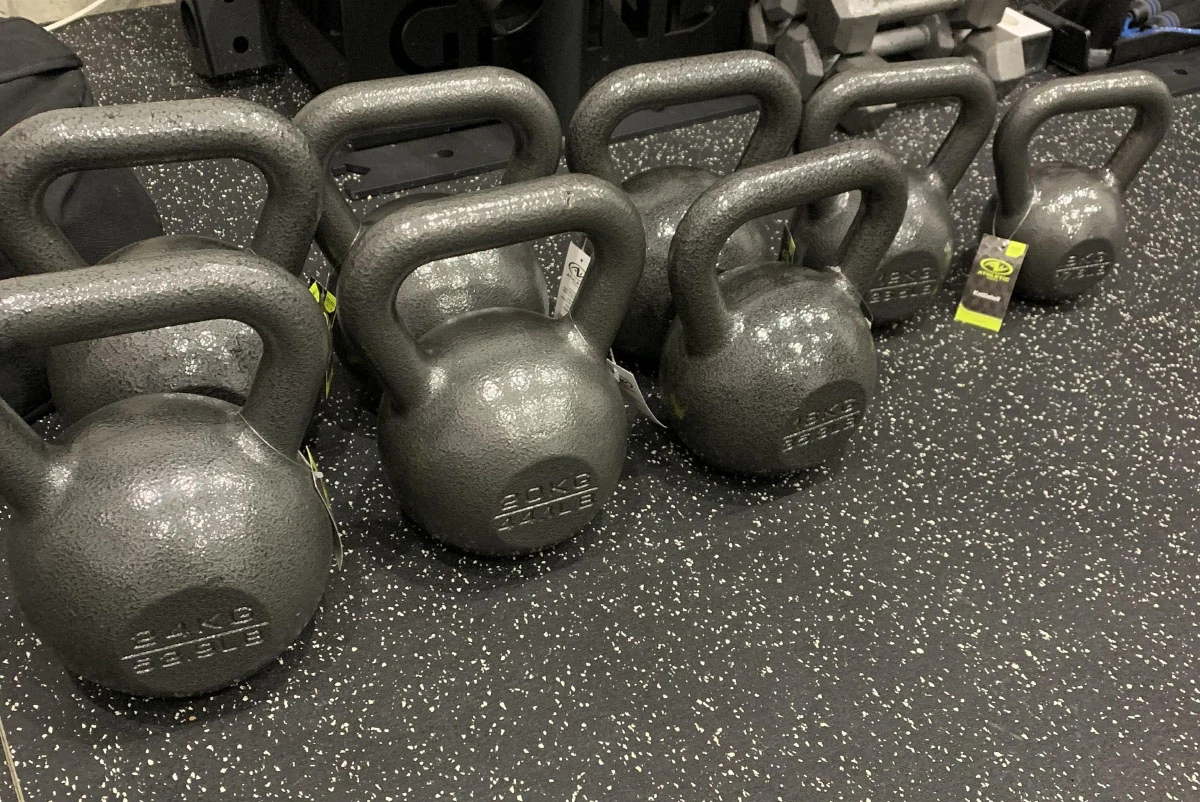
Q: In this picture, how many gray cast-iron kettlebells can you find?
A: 8